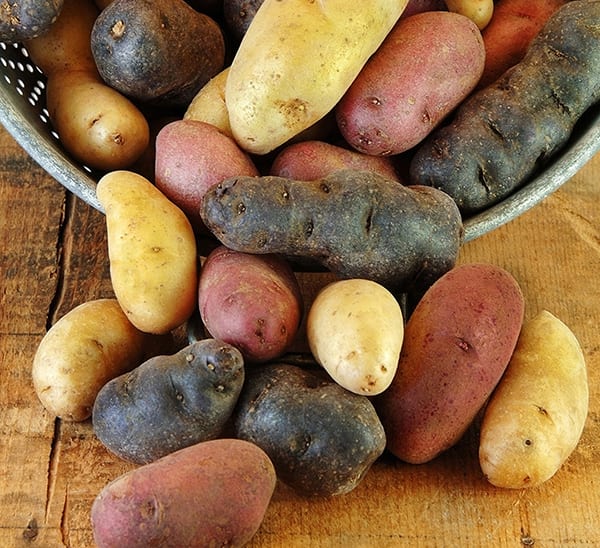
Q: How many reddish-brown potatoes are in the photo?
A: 7